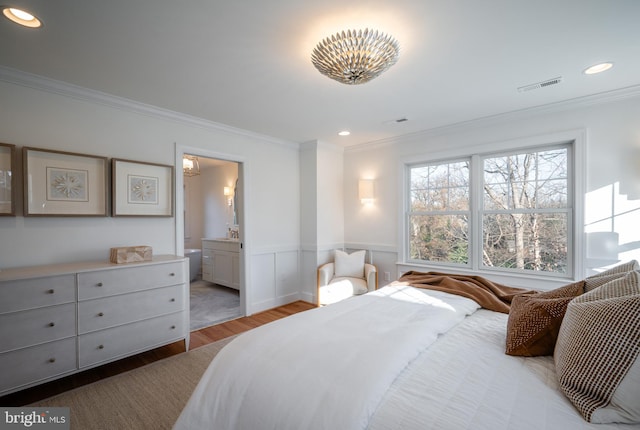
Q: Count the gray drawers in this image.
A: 6